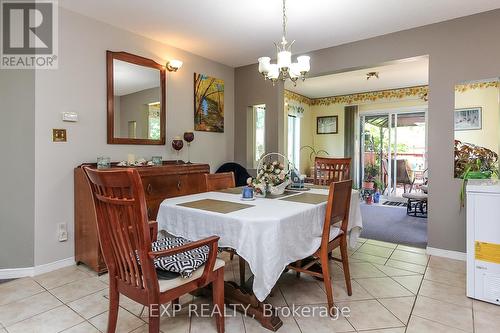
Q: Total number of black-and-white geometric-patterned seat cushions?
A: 1